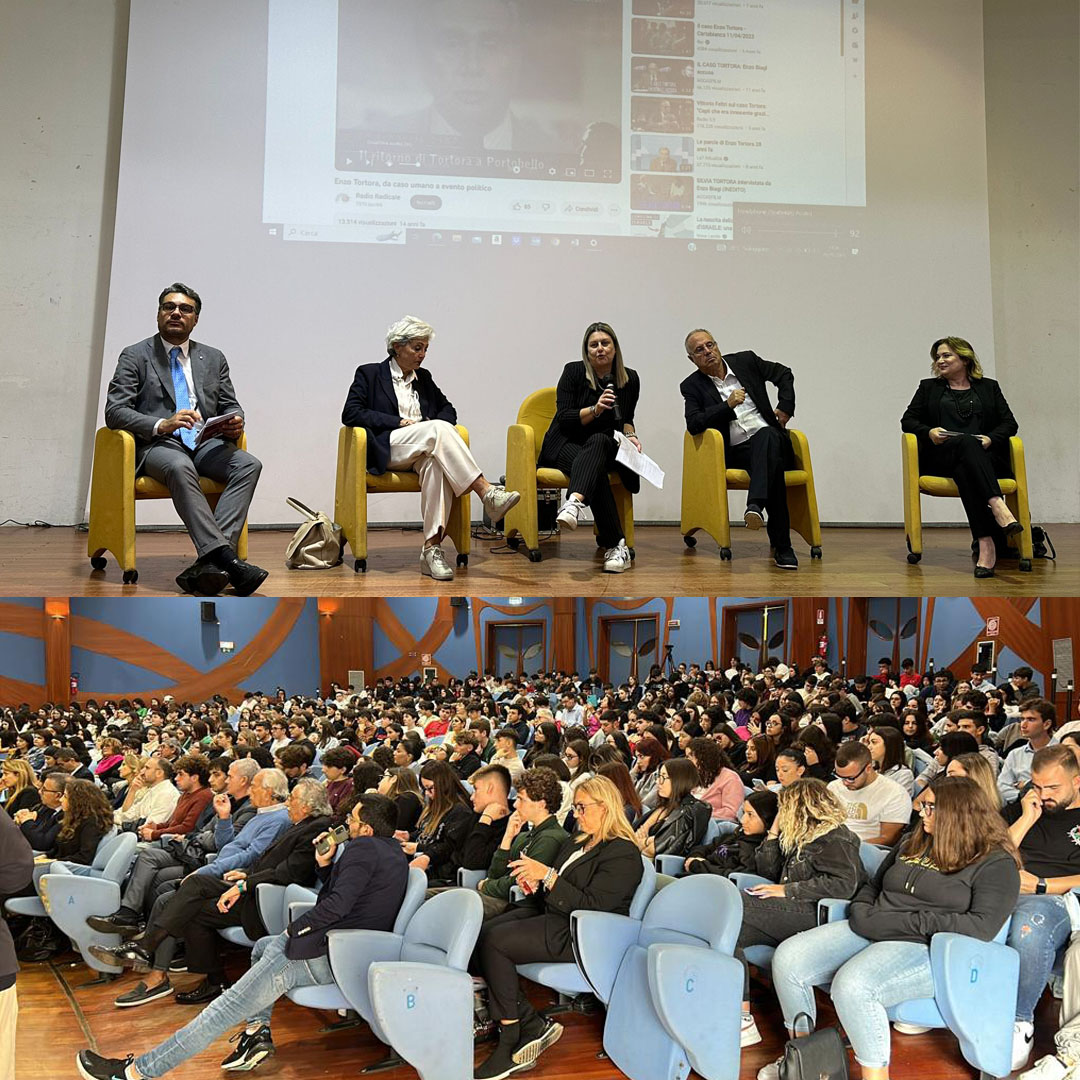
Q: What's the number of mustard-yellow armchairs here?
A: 5